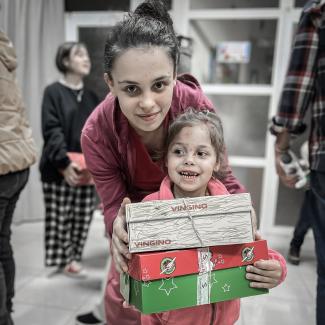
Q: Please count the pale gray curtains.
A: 1